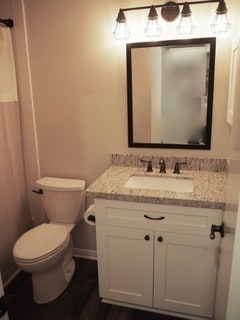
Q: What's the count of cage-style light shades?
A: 4